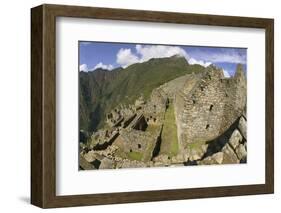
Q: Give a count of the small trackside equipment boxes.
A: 0